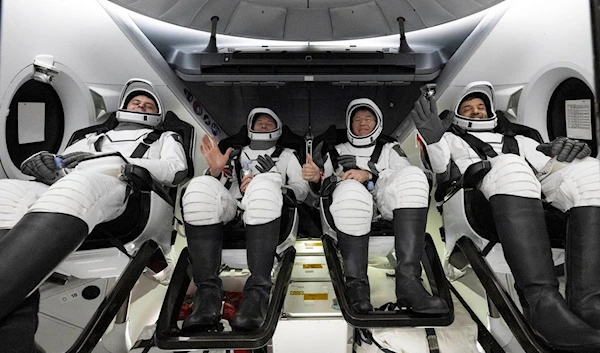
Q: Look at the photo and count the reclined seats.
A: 4